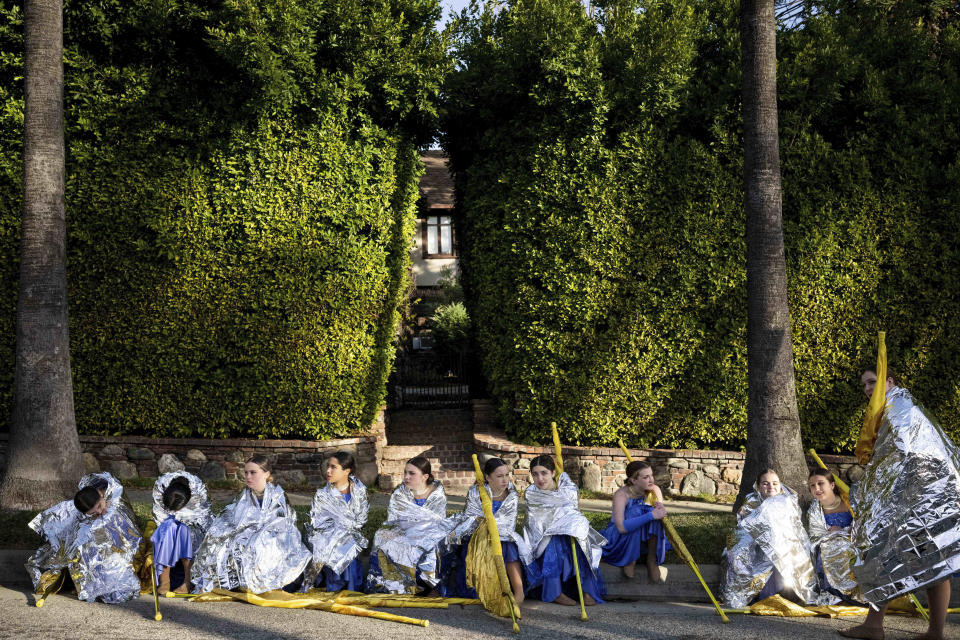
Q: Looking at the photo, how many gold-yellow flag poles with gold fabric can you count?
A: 11